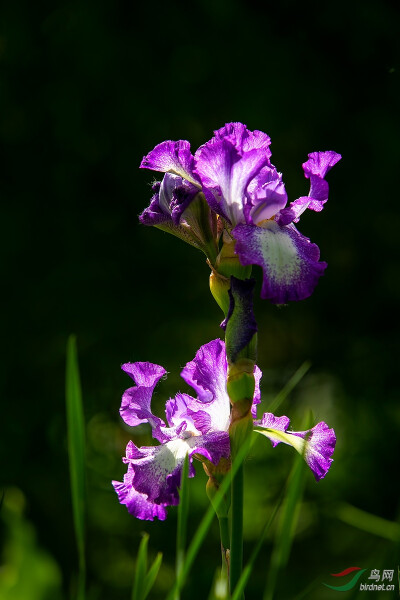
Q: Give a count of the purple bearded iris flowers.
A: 2